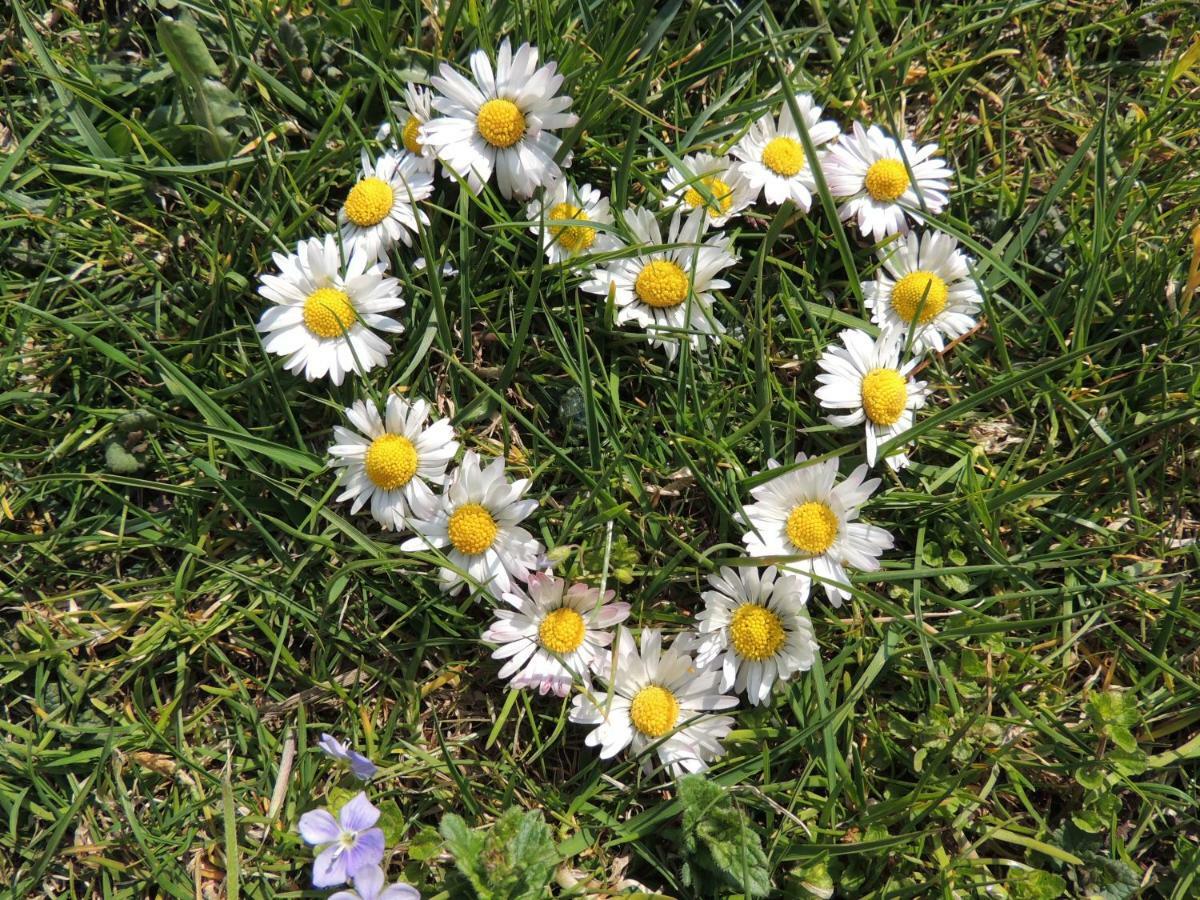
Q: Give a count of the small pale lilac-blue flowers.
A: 3